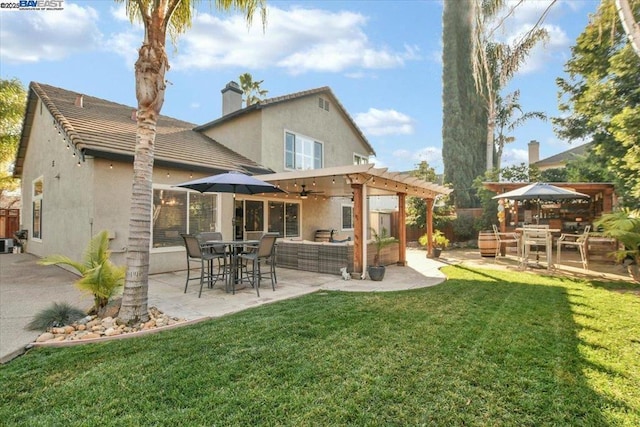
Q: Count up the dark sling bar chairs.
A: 4